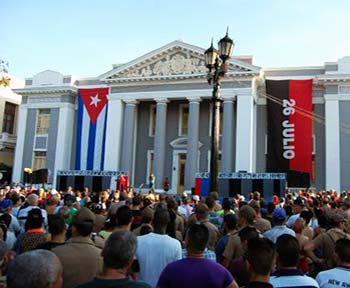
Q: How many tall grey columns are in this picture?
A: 4